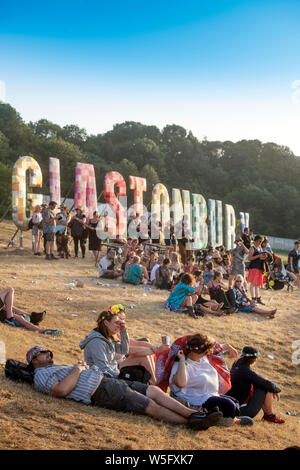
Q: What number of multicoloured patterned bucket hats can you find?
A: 1